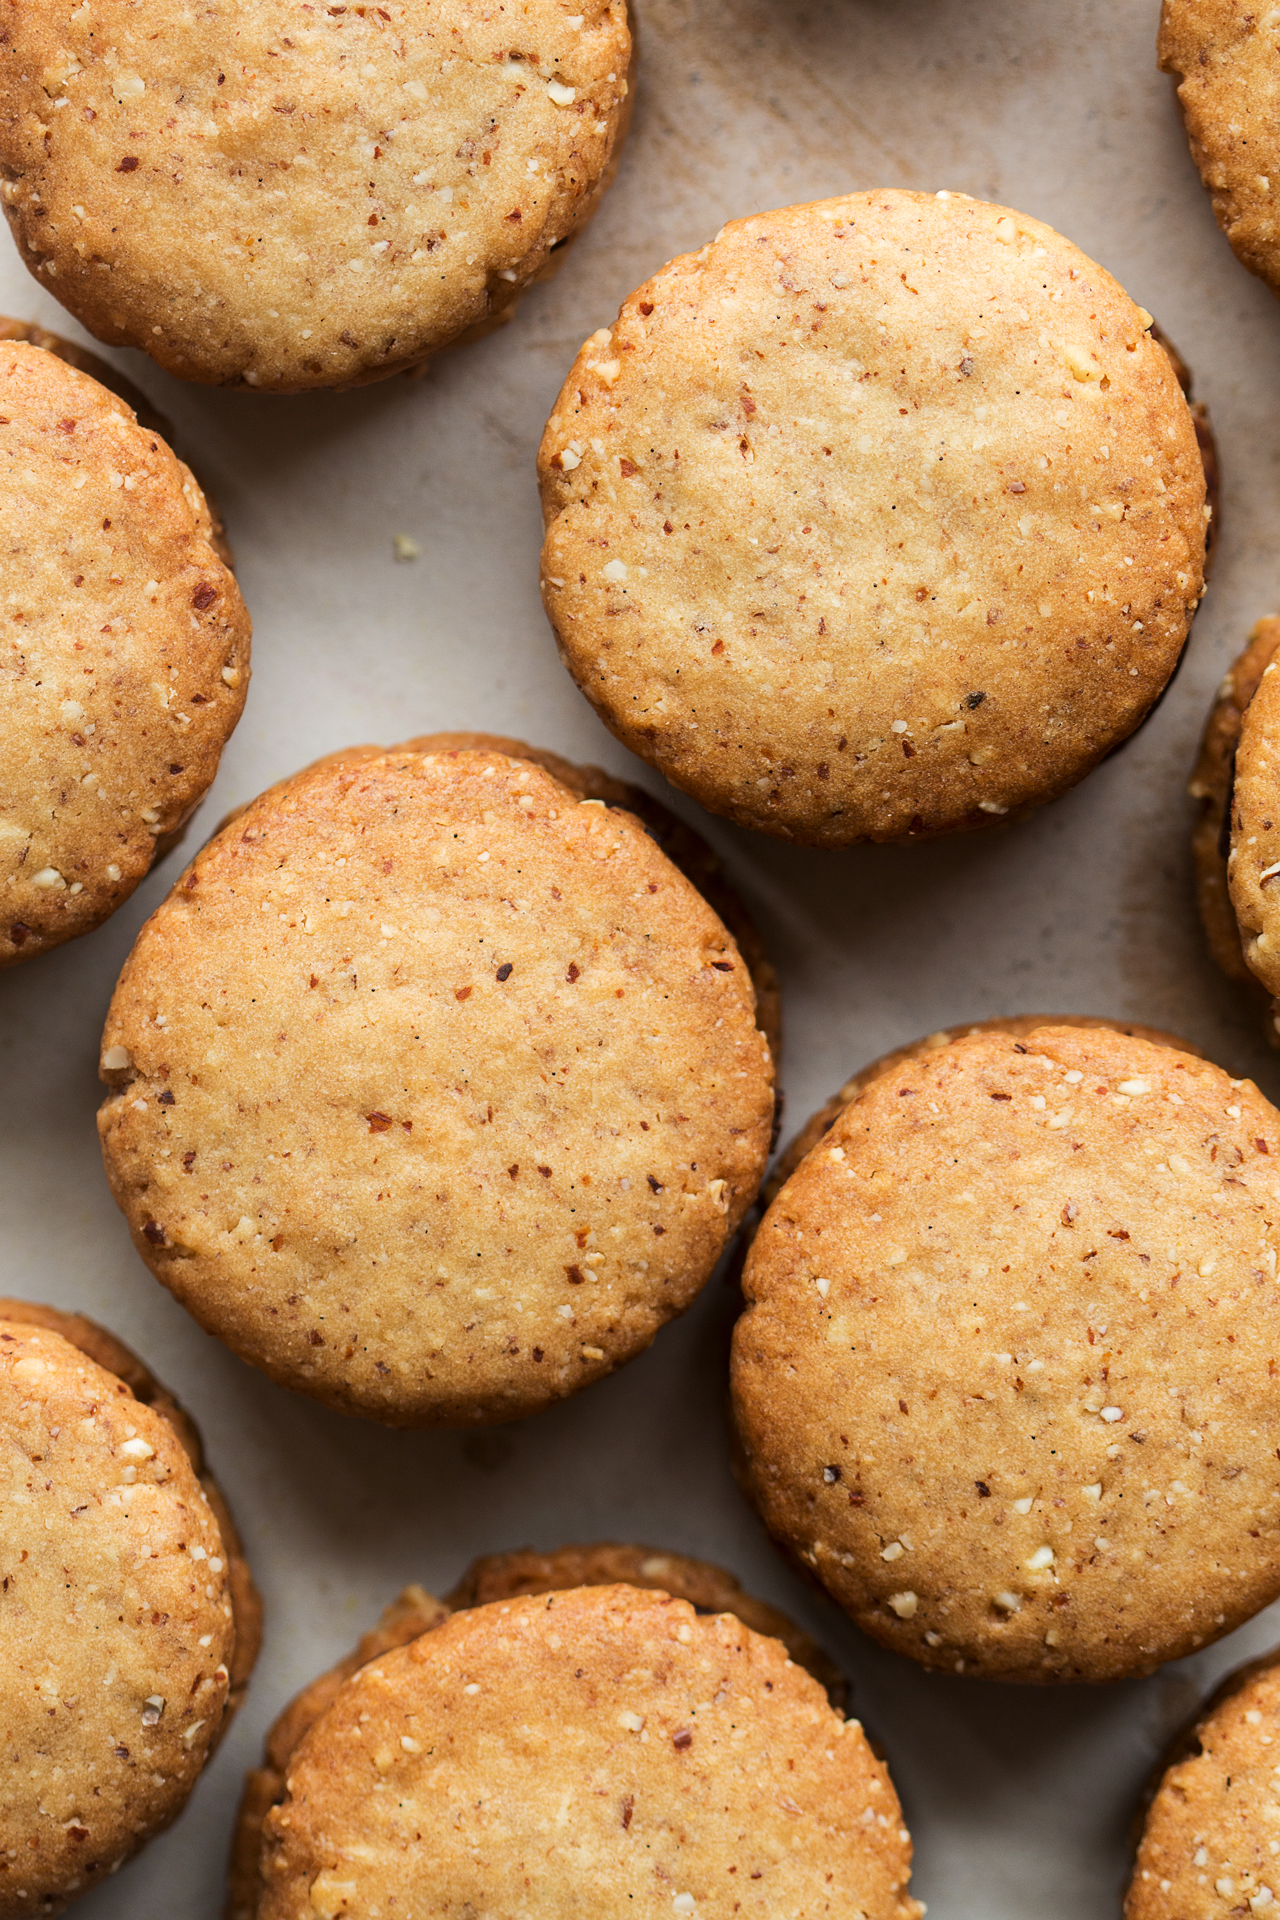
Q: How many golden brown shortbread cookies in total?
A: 10